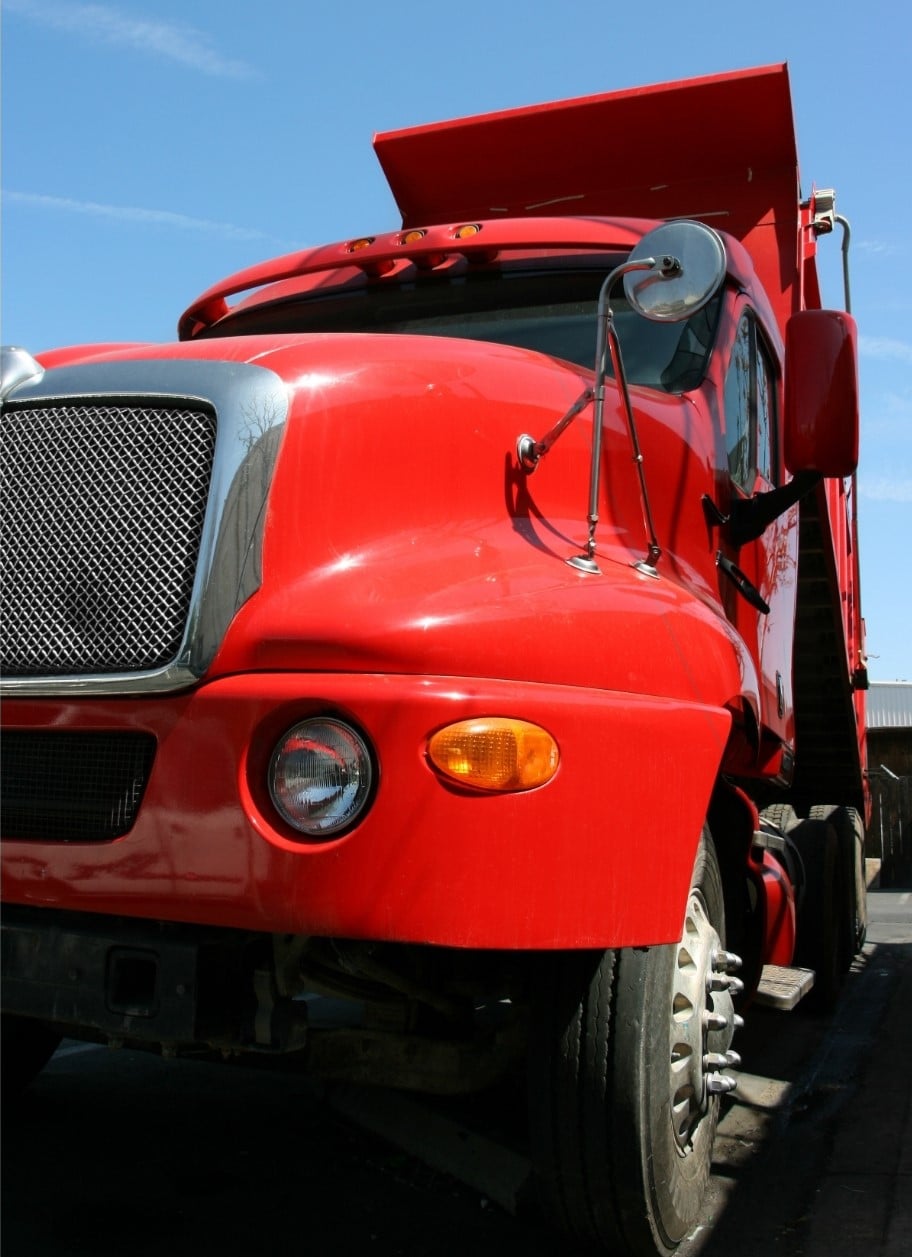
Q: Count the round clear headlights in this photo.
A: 1